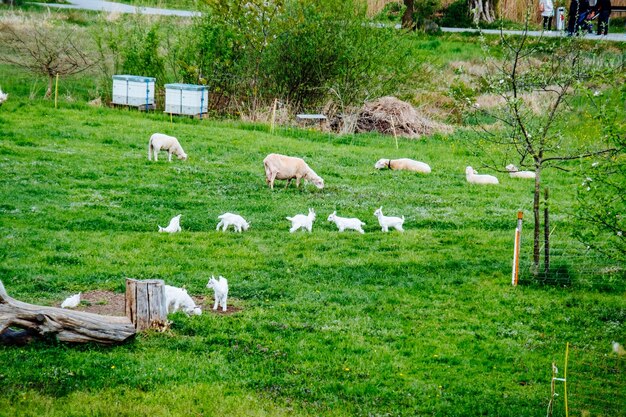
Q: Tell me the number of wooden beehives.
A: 2